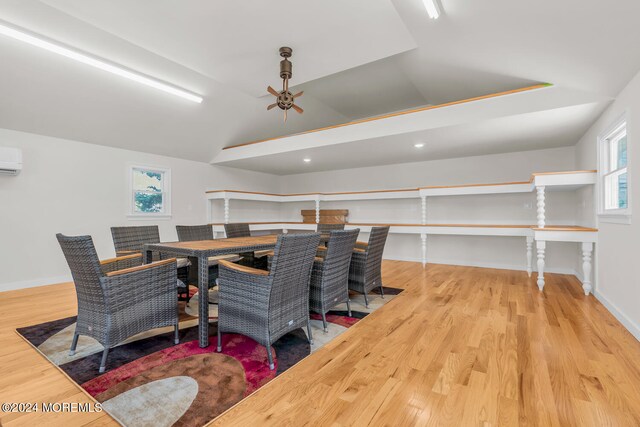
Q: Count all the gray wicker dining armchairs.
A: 8